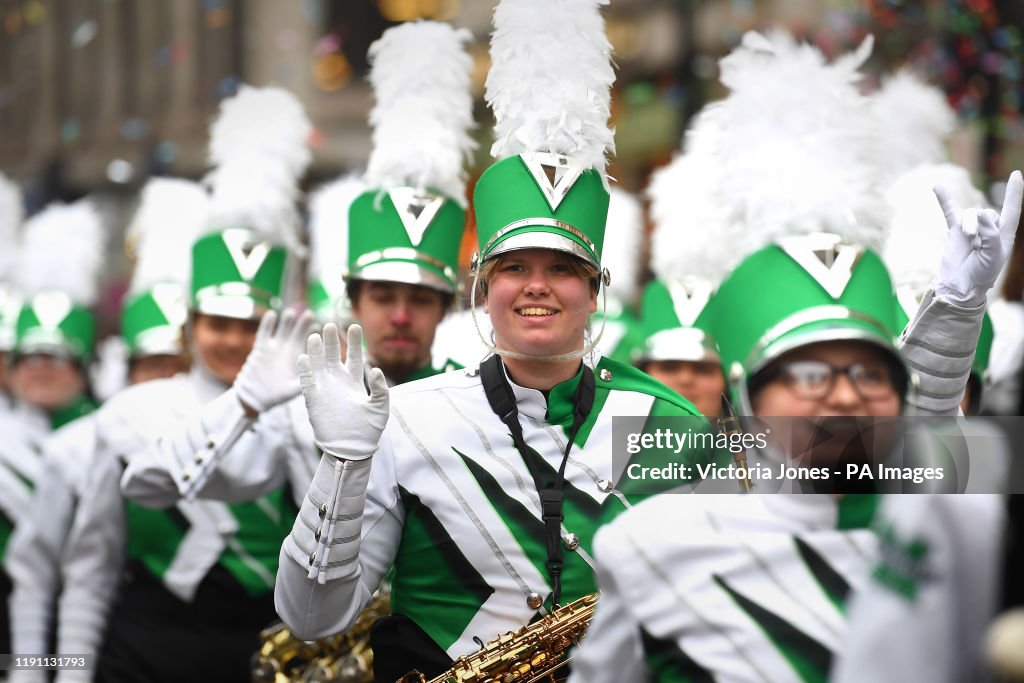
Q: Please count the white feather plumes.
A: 12